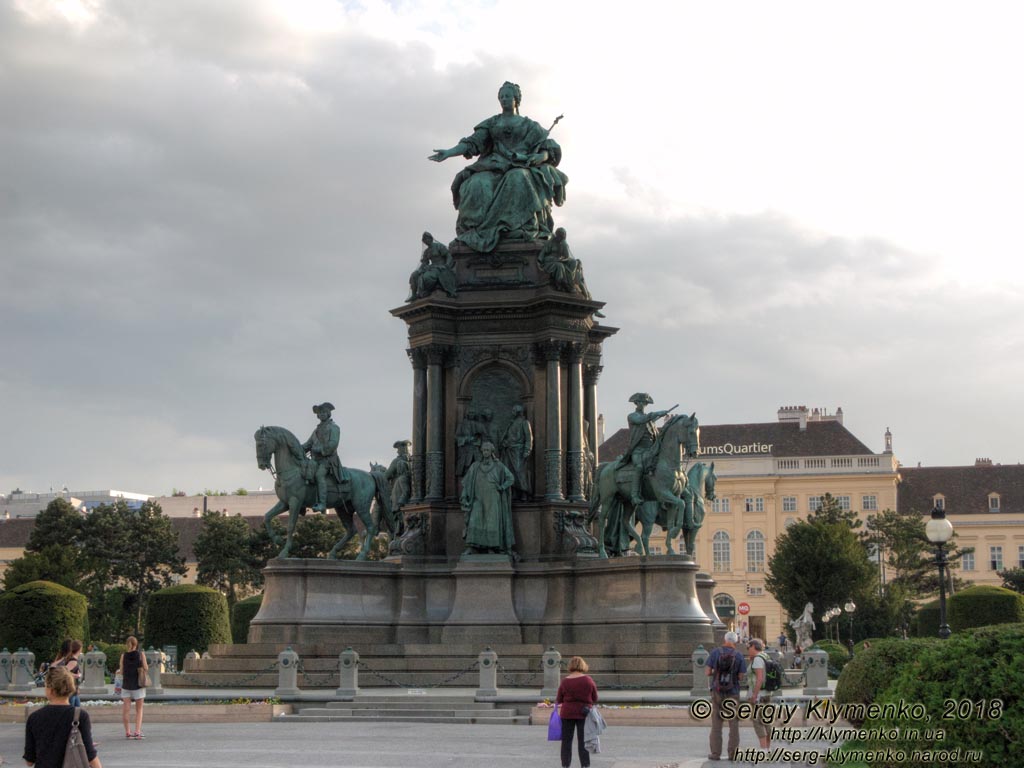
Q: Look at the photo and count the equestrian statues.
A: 4